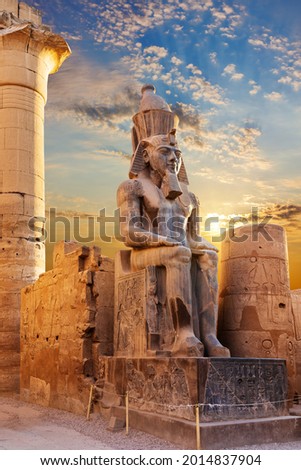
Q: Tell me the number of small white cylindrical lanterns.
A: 0